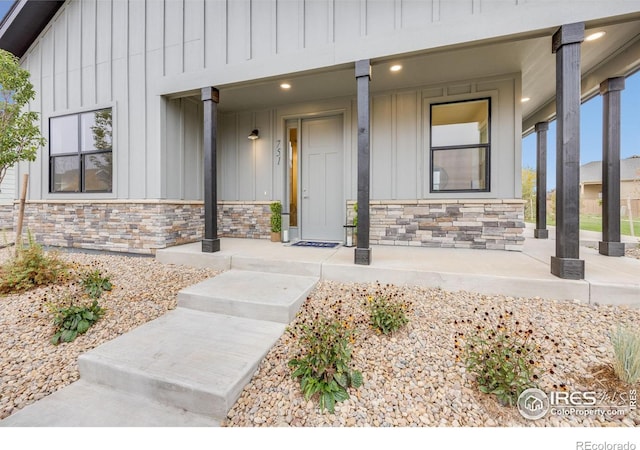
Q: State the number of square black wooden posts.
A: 5